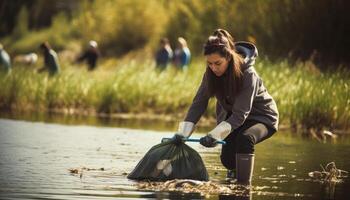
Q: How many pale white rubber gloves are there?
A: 2